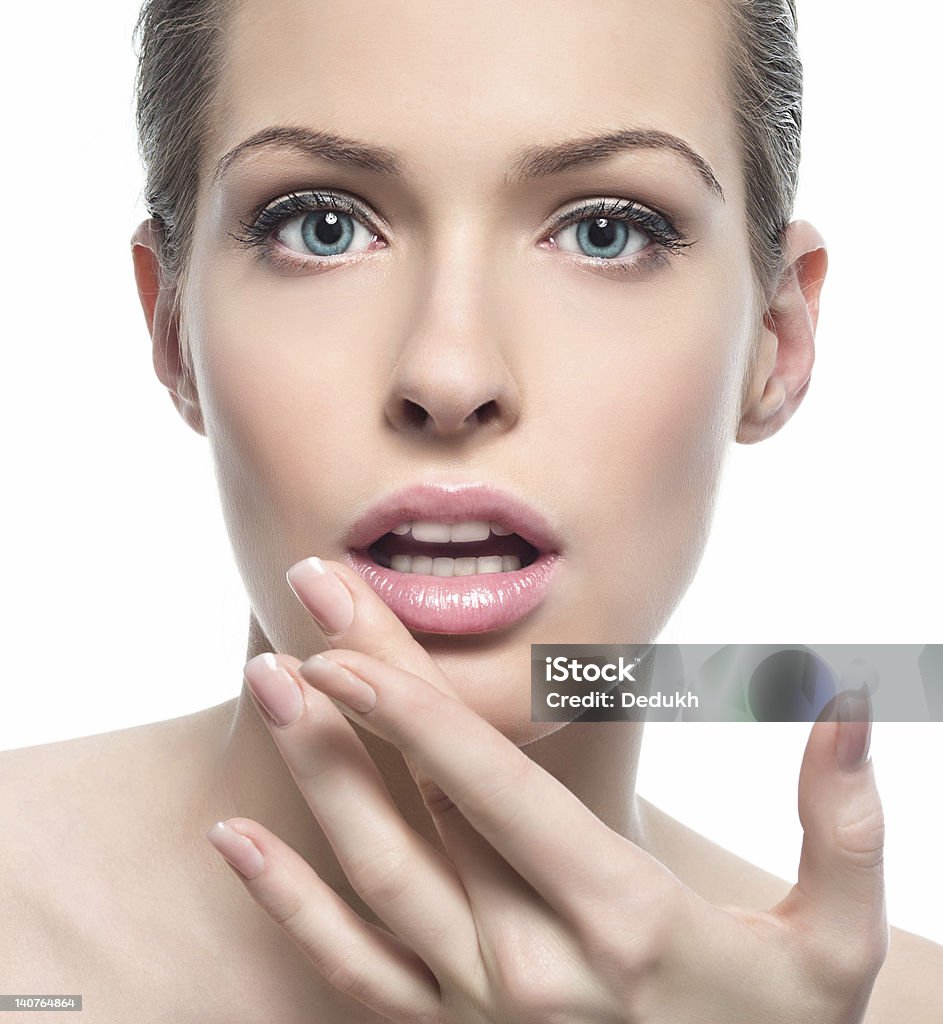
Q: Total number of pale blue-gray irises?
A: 2